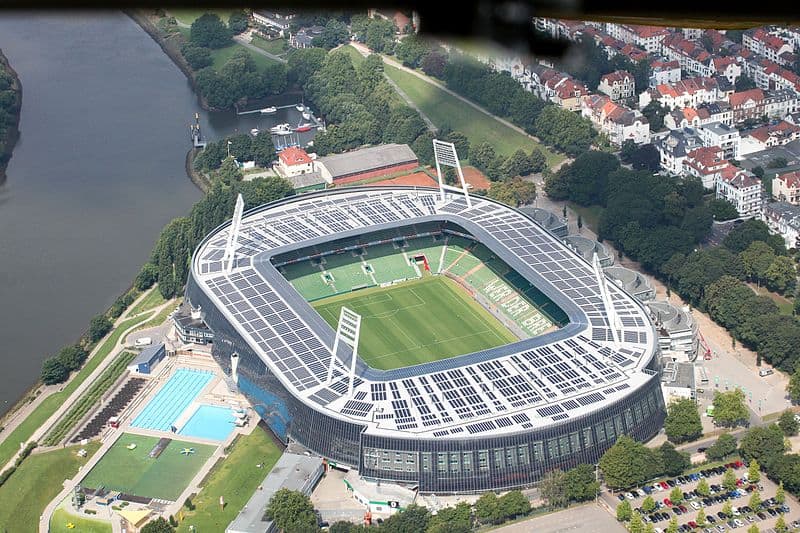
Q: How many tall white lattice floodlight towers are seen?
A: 4